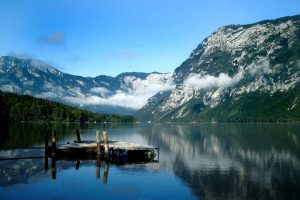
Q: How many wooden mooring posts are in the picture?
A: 5